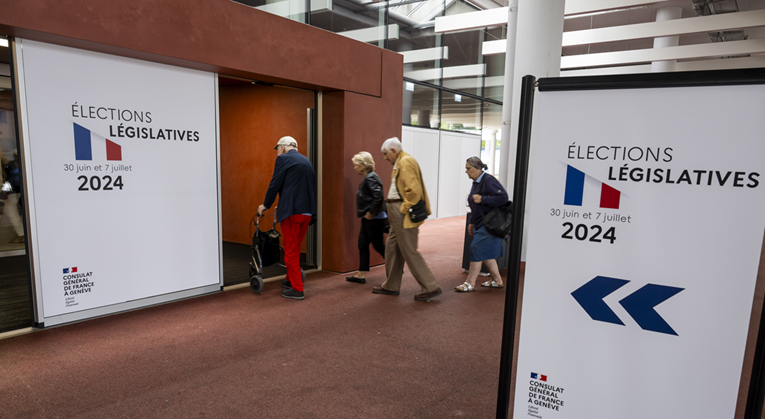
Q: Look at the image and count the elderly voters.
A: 4